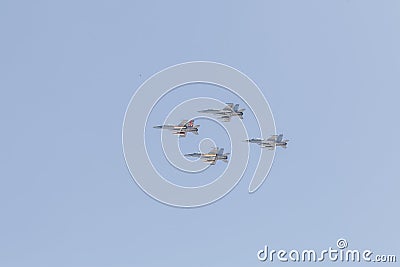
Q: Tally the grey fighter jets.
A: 4